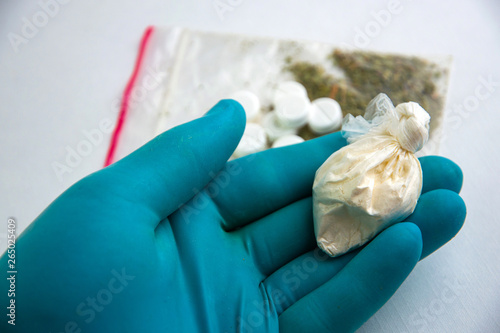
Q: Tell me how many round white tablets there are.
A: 7